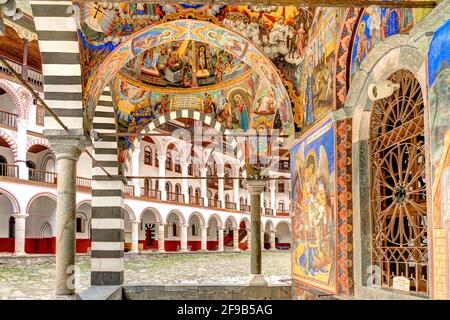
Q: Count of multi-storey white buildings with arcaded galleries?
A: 1